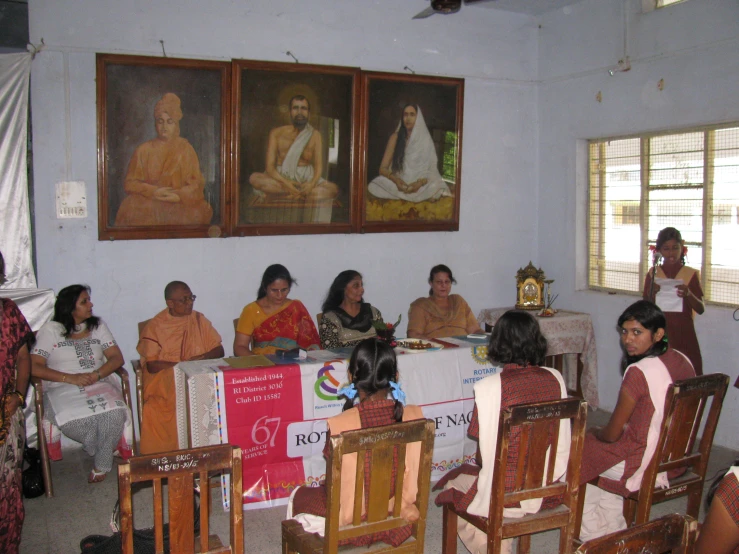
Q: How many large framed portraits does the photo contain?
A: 3